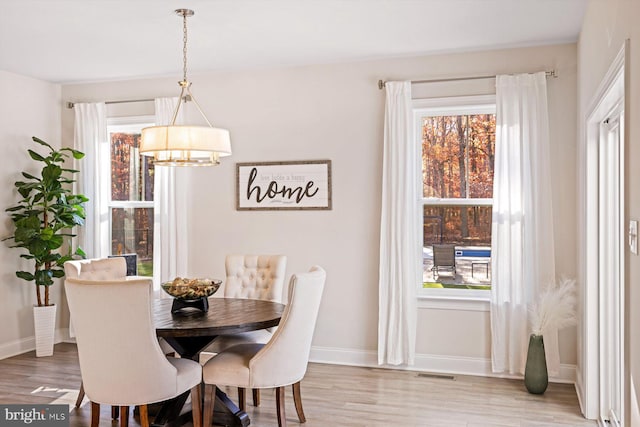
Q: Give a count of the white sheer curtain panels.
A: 4